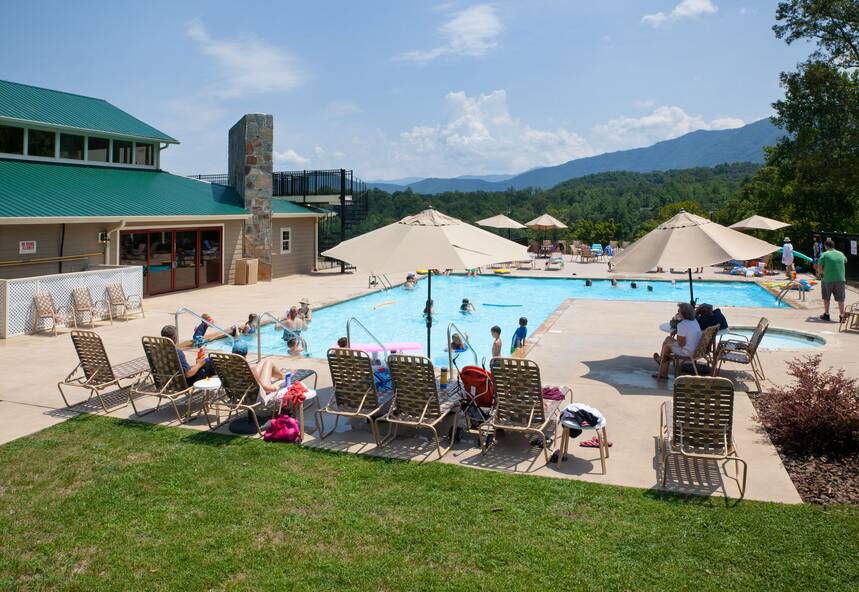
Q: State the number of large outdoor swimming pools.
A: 1